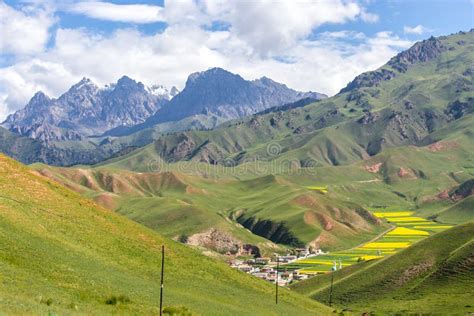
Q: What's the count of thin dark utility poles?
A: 3